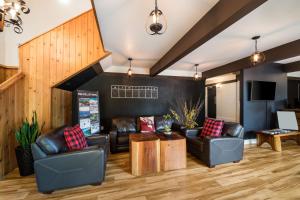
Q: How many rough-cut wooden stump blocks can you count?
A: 2